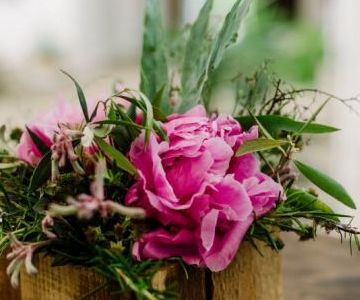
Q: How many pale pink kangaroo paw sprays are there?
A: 3